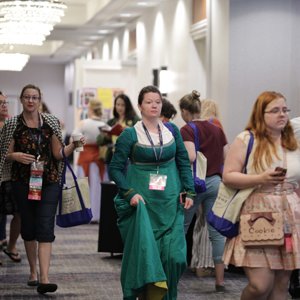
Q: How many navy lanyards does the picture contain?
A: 2